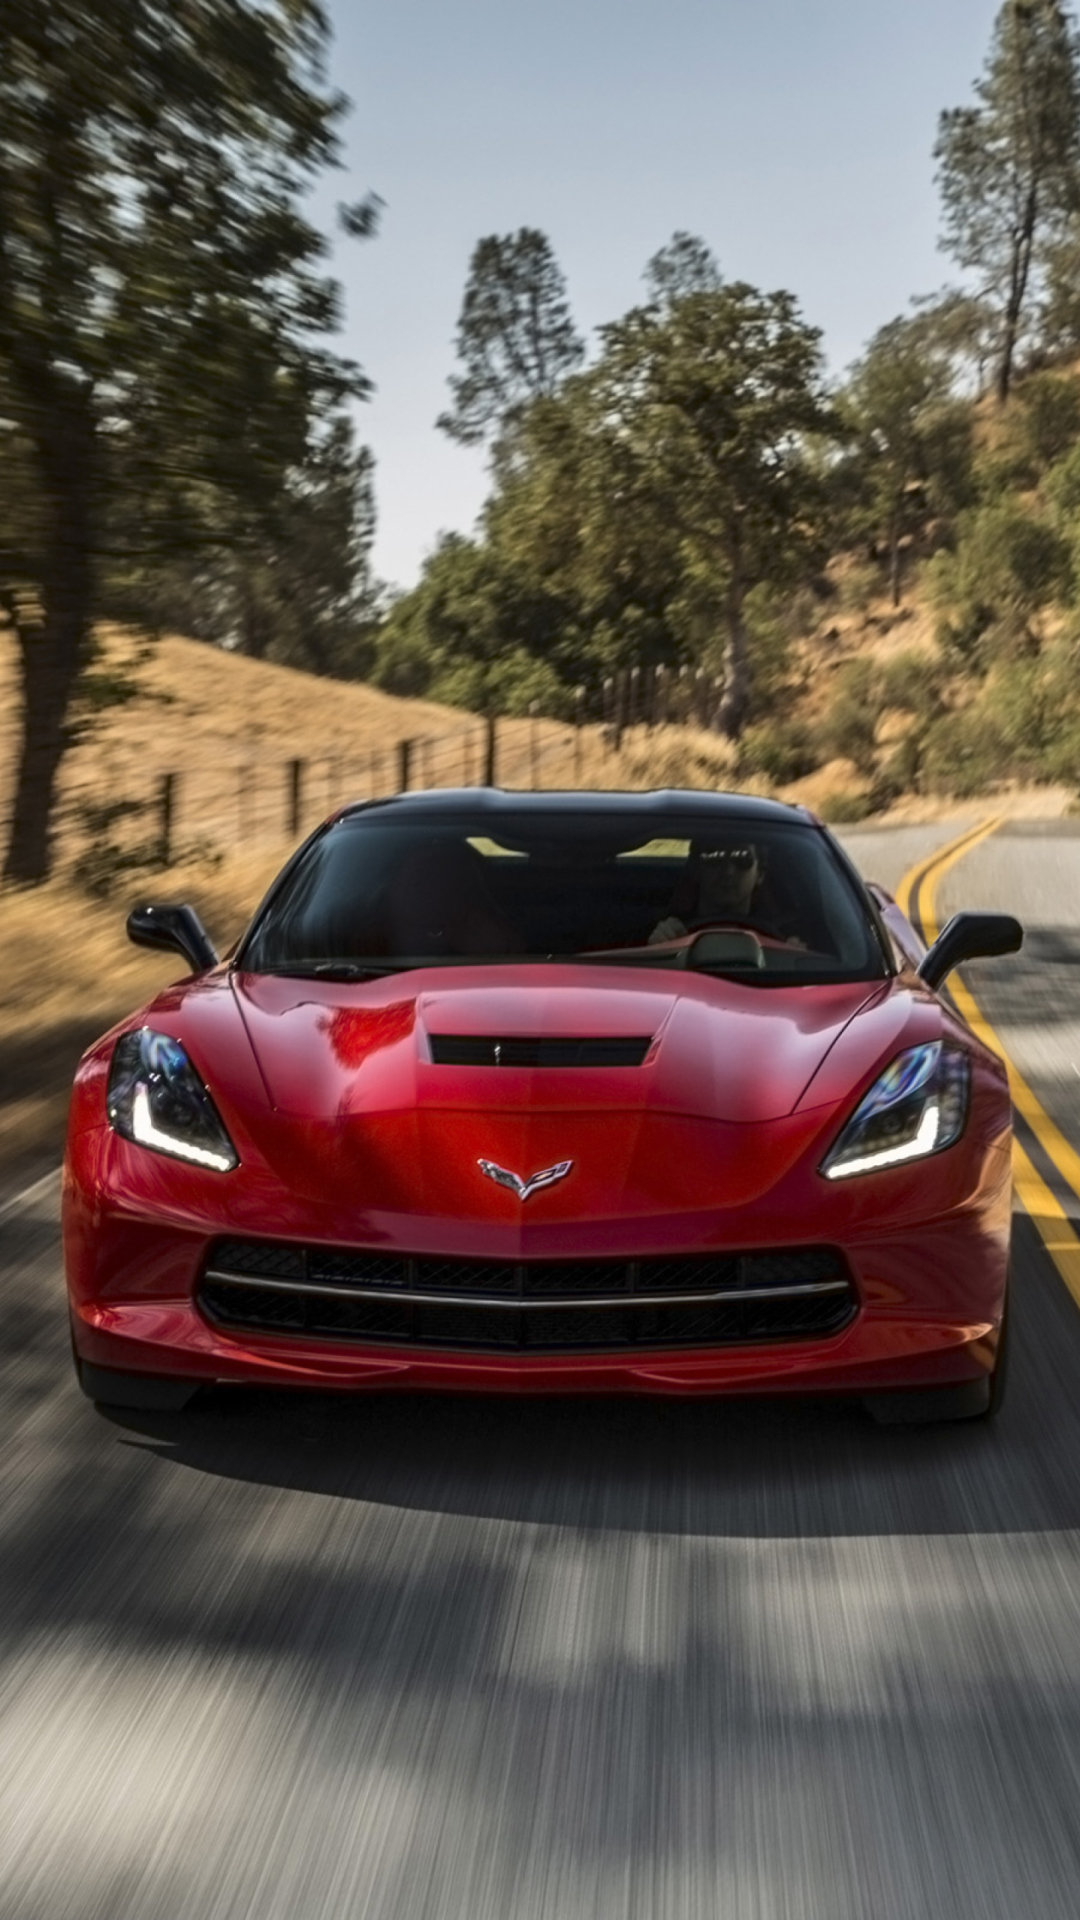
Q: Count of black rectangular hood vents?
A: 1